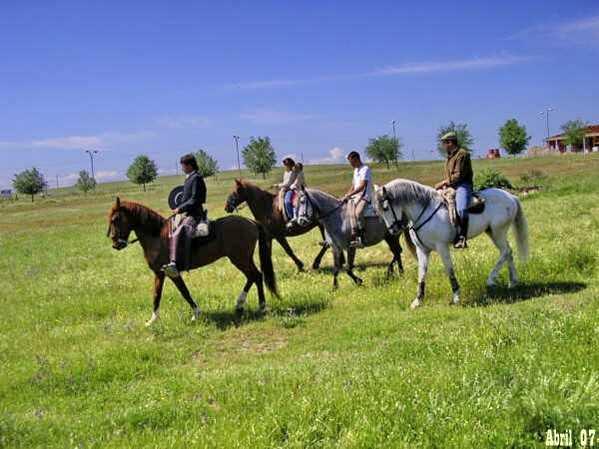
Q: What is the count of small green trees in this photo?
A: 9